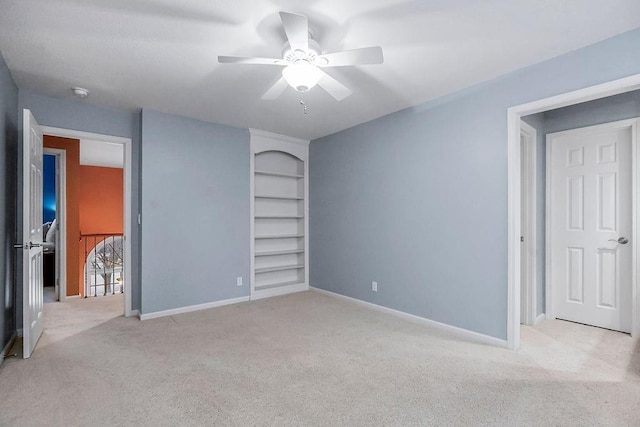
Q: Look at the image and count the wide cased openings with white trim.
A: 1